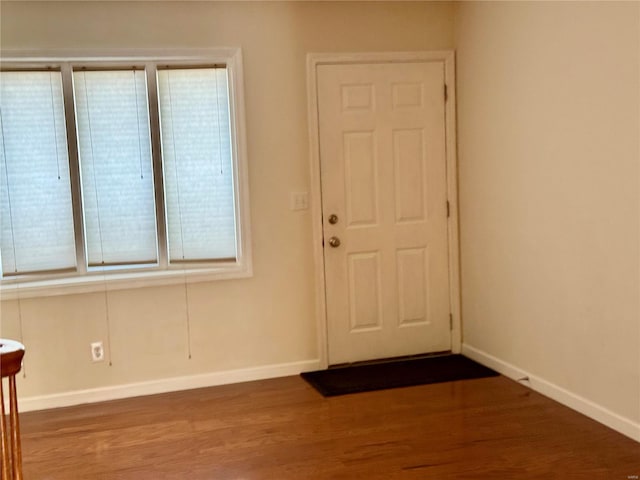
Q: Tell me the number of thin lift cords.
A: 6